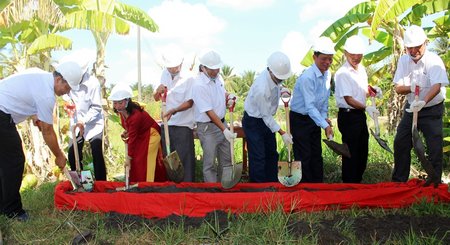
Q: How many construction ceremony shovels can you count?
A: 9